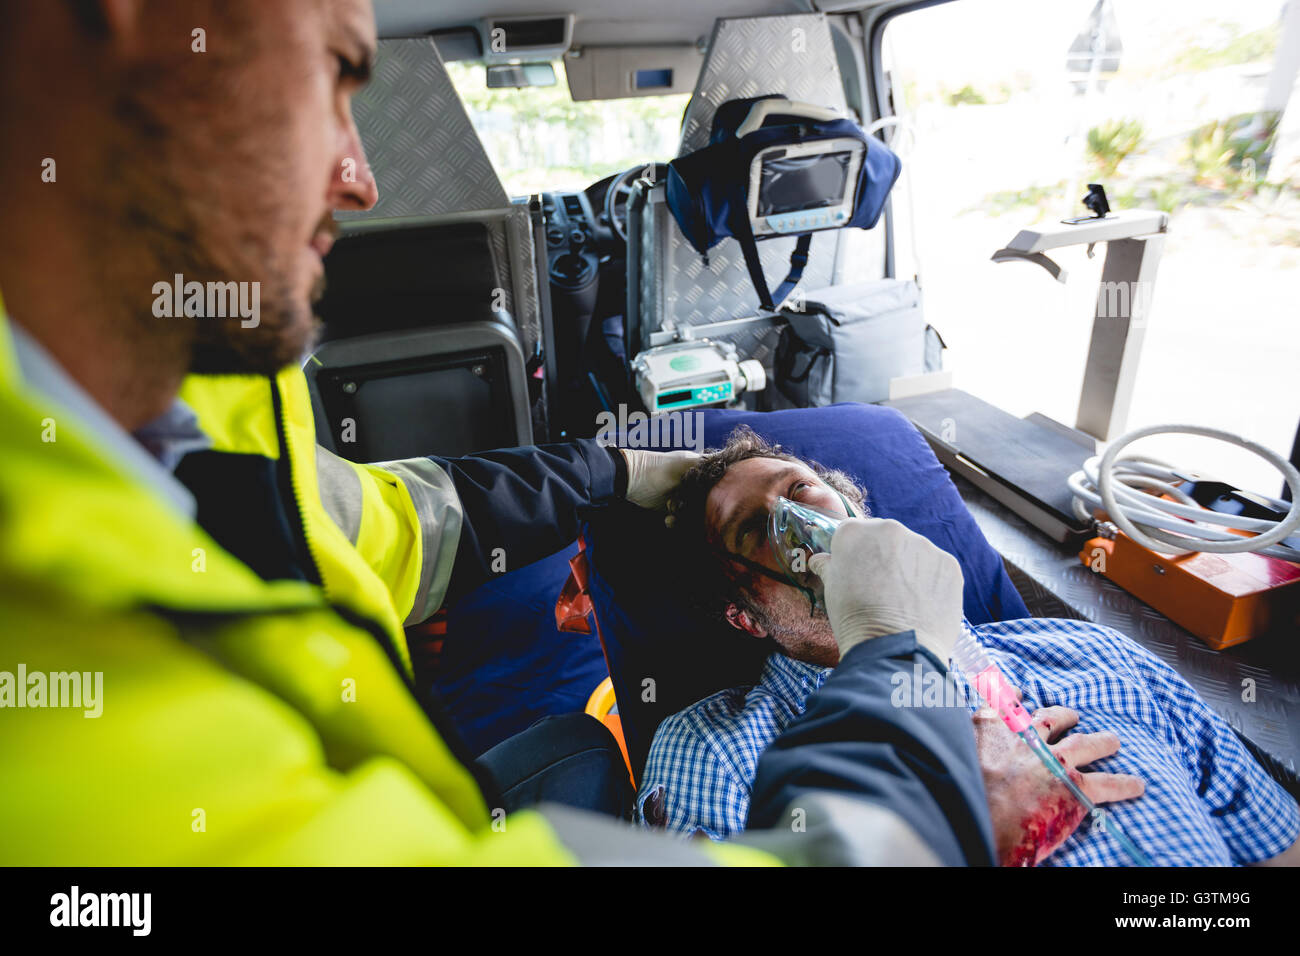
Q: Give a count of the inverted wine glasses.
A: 0